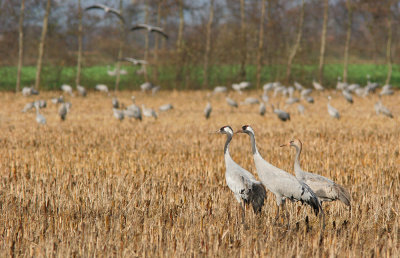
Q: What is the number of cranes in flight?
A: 3